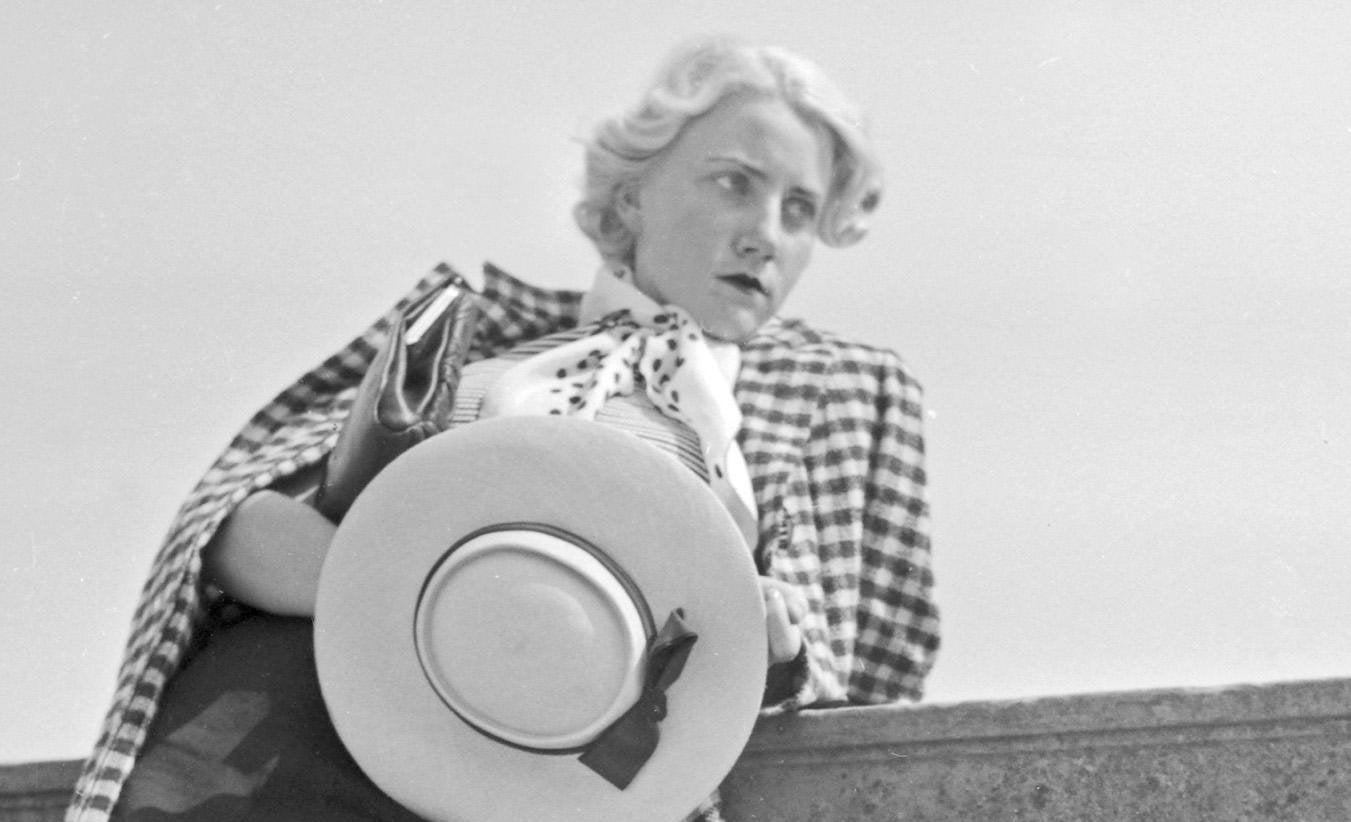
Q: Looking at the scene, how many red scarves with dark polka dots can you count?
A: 0